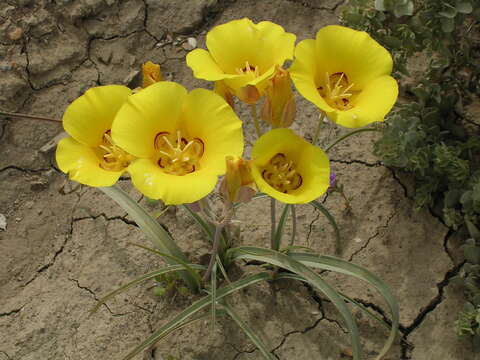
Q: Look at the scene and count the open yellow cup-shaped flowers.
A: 5